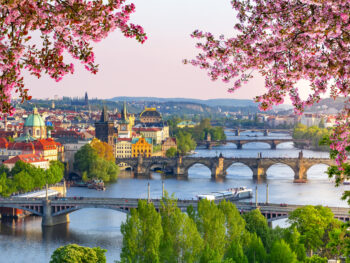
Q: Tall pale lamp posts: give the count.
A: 6